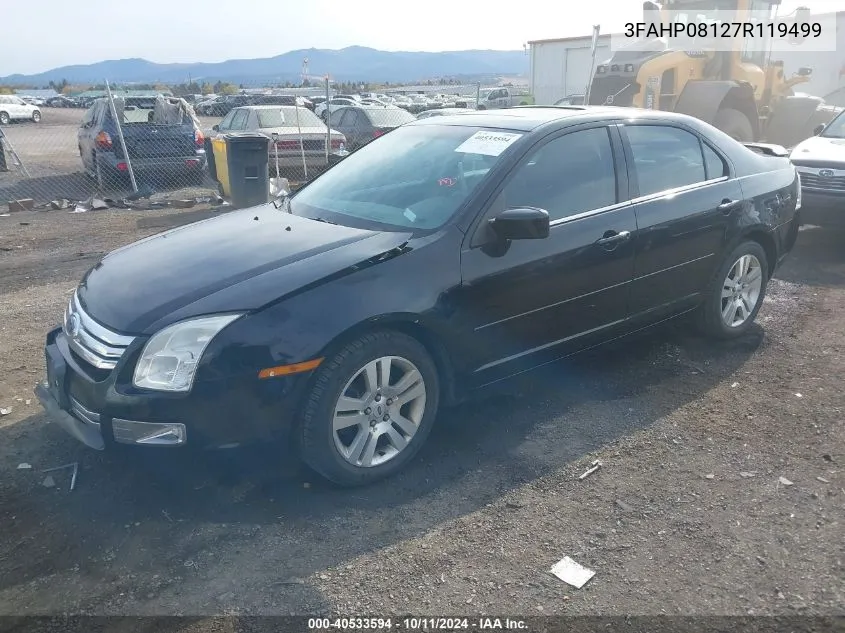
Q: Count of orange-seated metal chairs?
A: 0